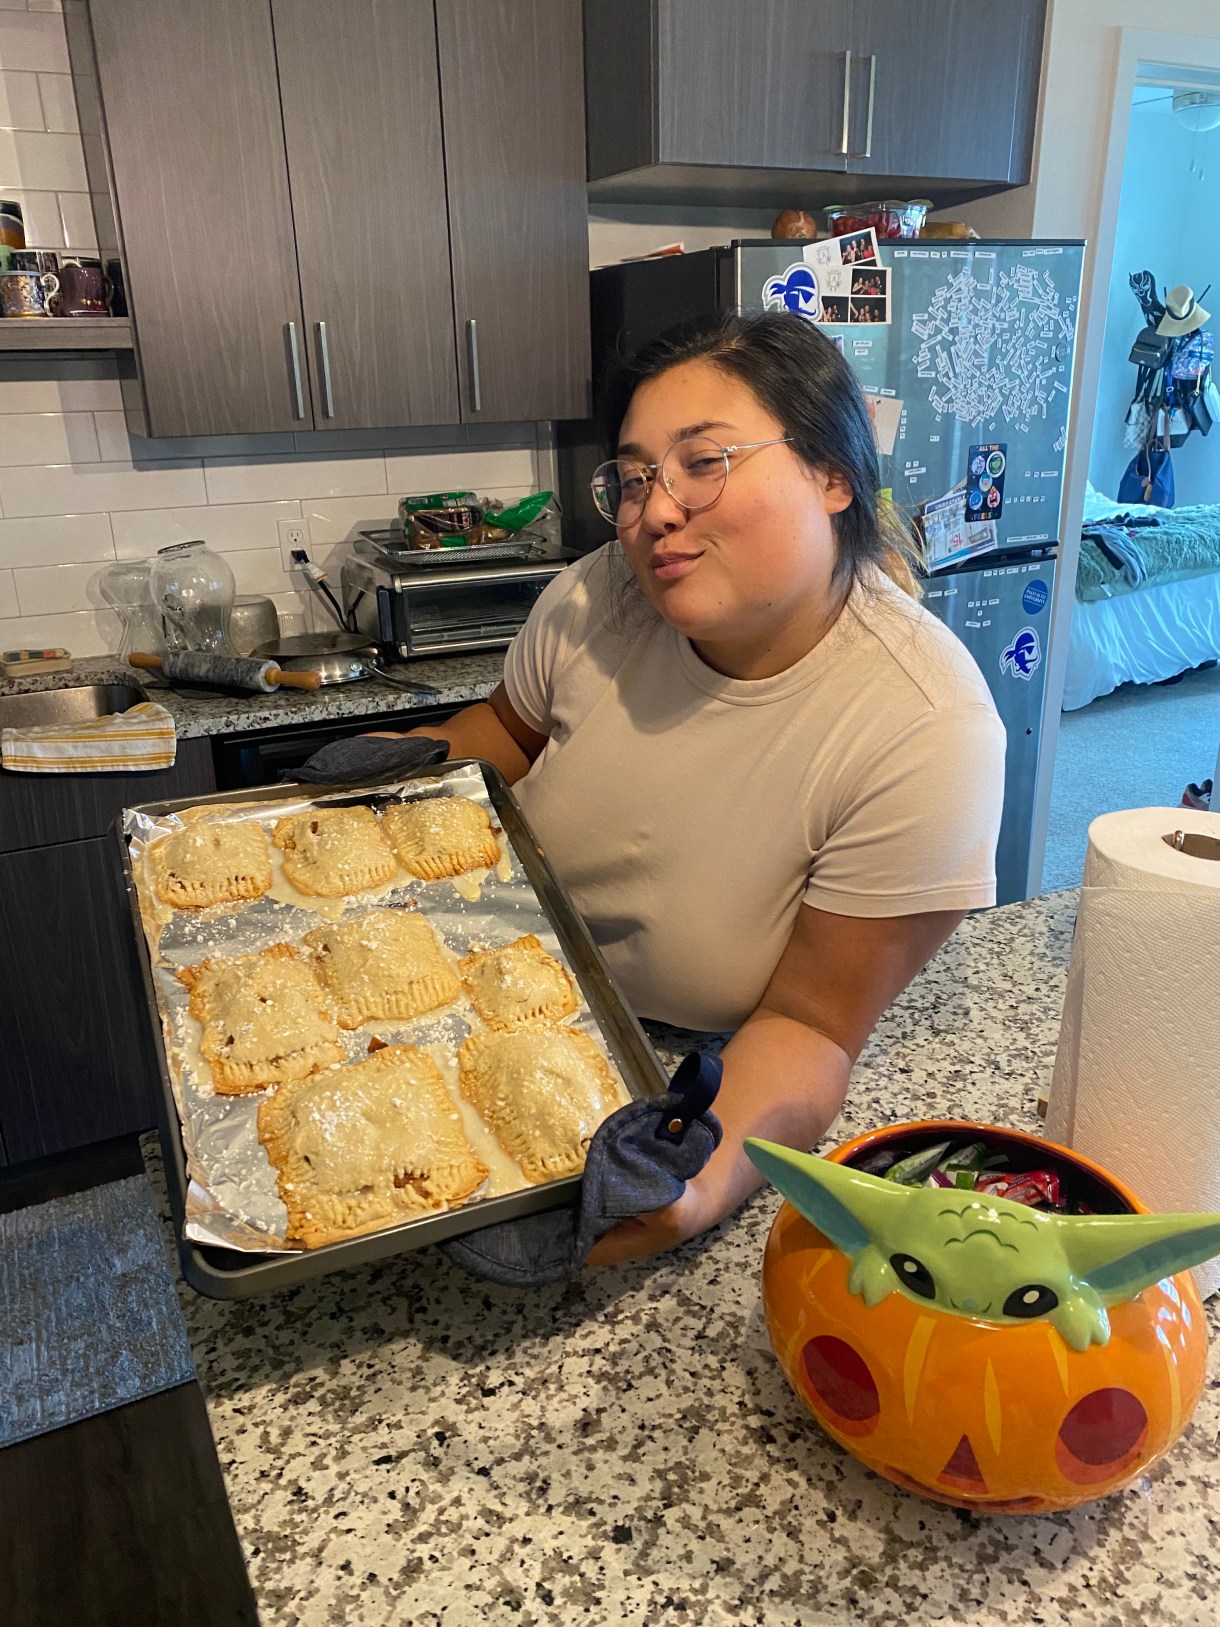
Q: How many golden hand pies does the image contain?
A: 8